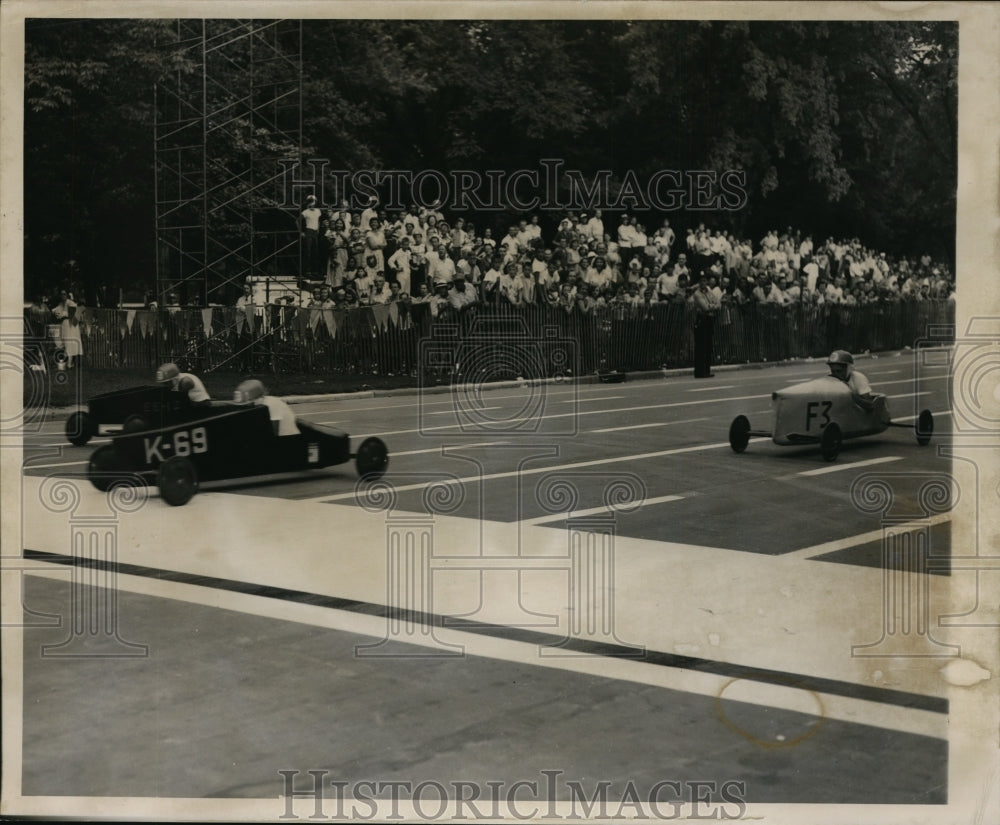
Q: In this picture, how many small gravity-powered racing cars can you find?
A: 3